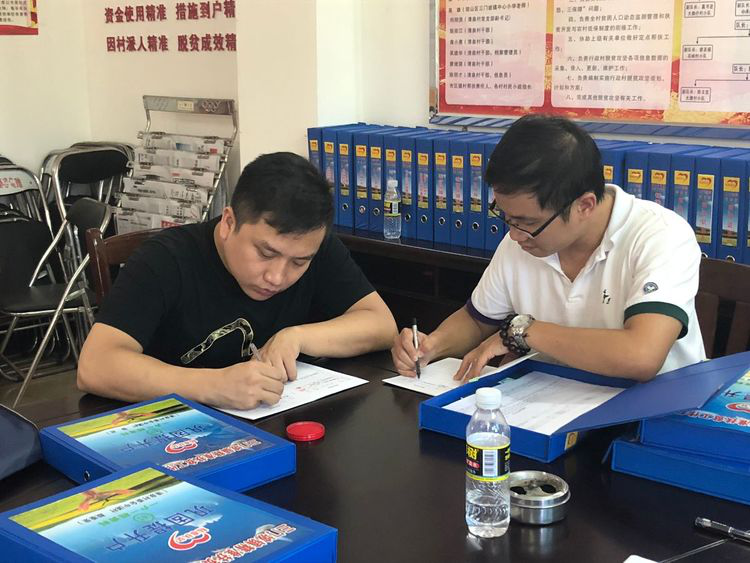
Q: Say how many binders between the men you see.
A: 12